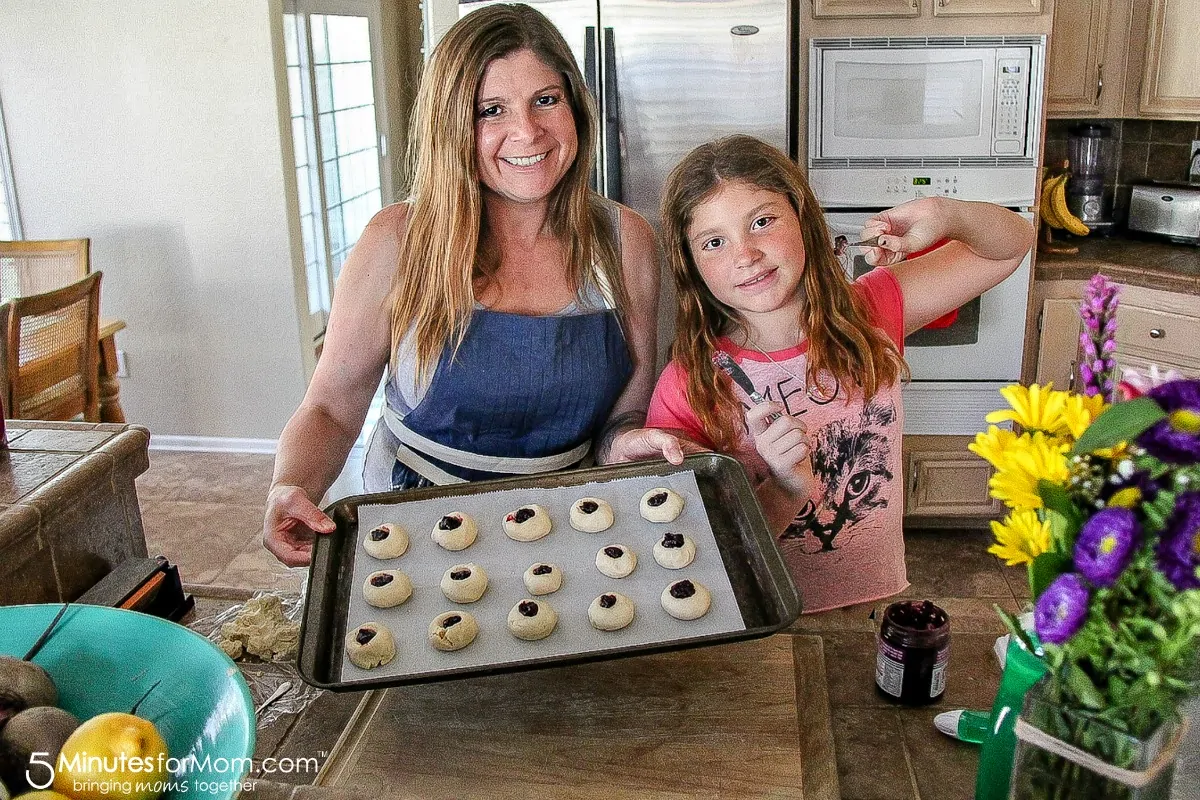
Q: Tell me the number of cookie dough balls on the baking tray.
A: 15